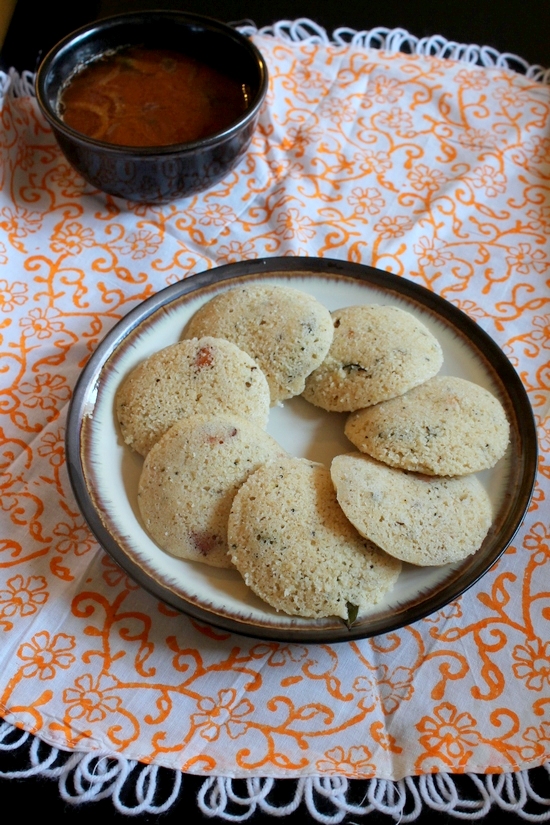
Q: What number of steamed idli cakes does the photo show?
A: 7